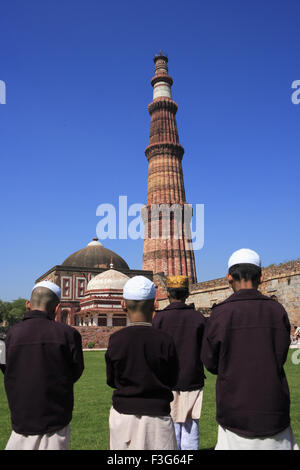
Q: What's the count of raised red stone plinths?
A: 1